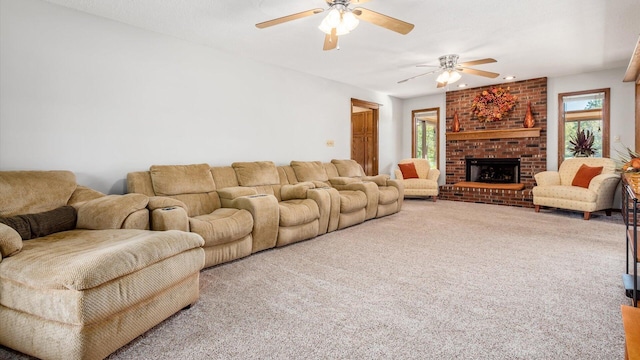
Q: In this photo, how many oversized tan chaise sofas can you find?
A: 1